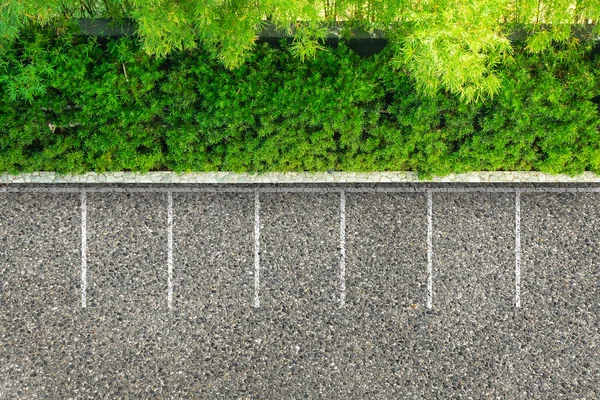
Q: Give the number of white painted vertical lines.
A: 6